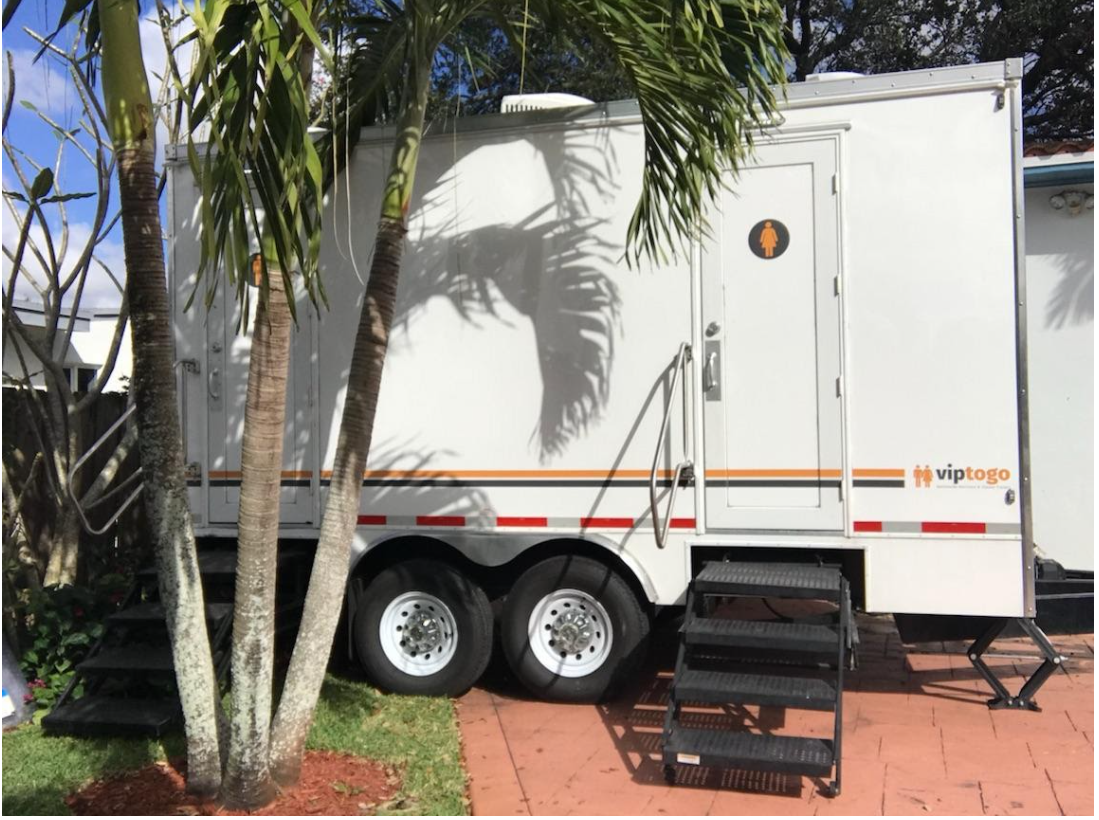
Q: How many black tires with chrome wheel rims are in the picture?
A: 2